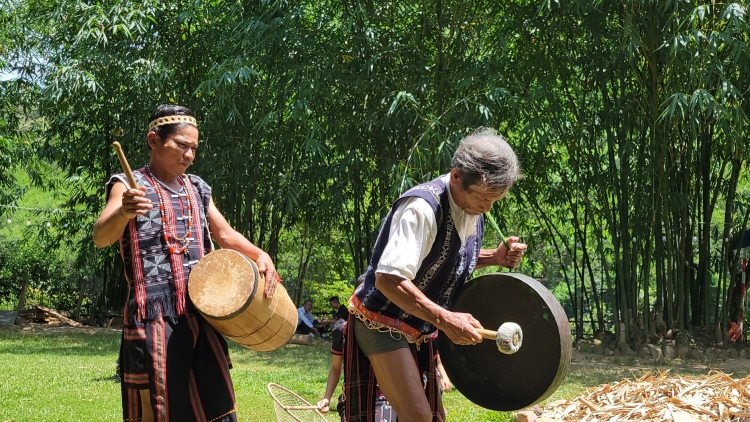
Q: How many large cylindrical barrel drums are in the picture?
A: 1